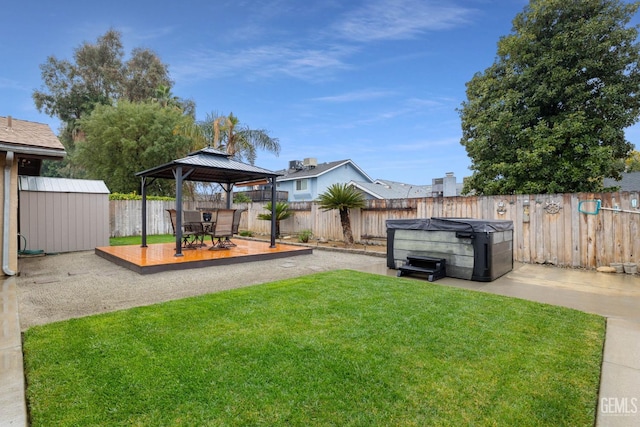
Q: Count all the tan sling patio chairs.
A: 4